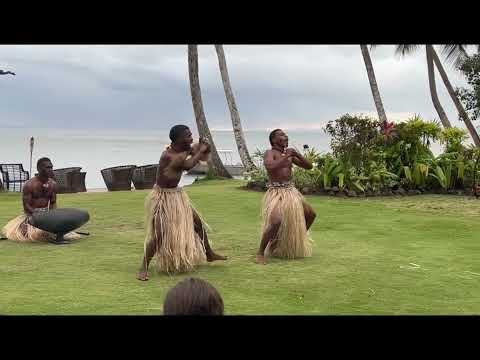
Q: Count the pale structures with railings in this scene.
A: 1